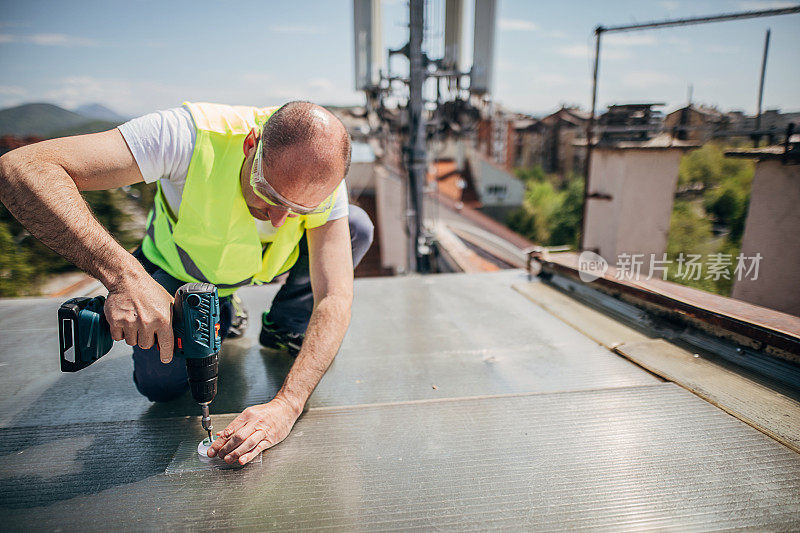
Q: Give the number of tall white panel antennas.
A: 3